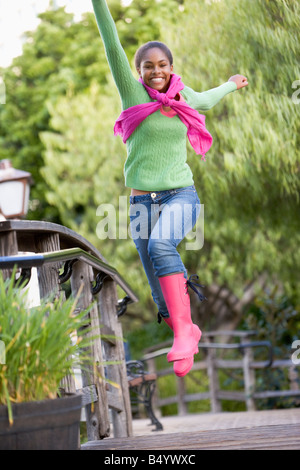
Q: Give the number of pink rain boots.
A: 2